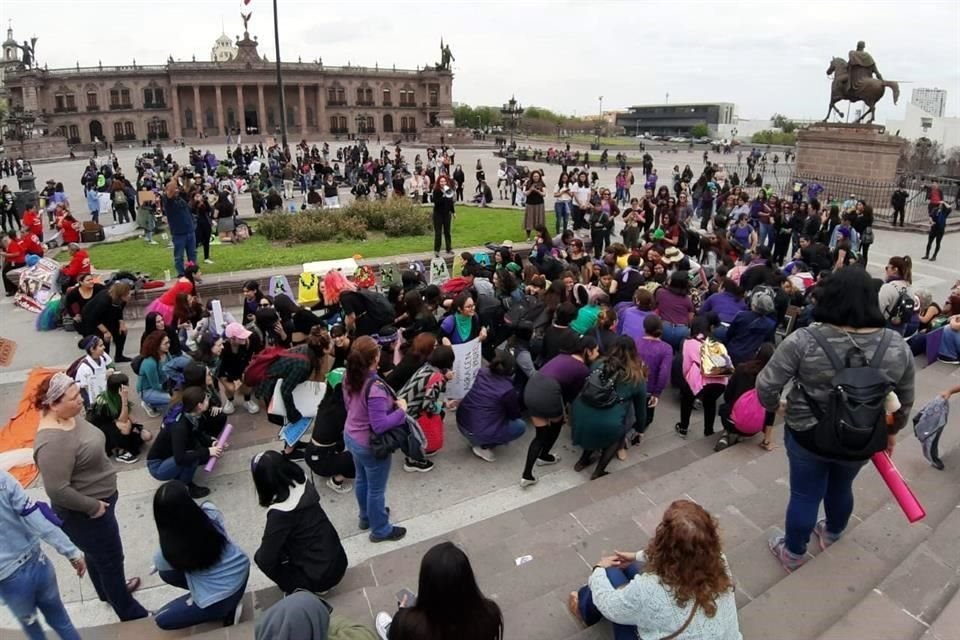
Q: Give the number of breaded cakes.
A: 0